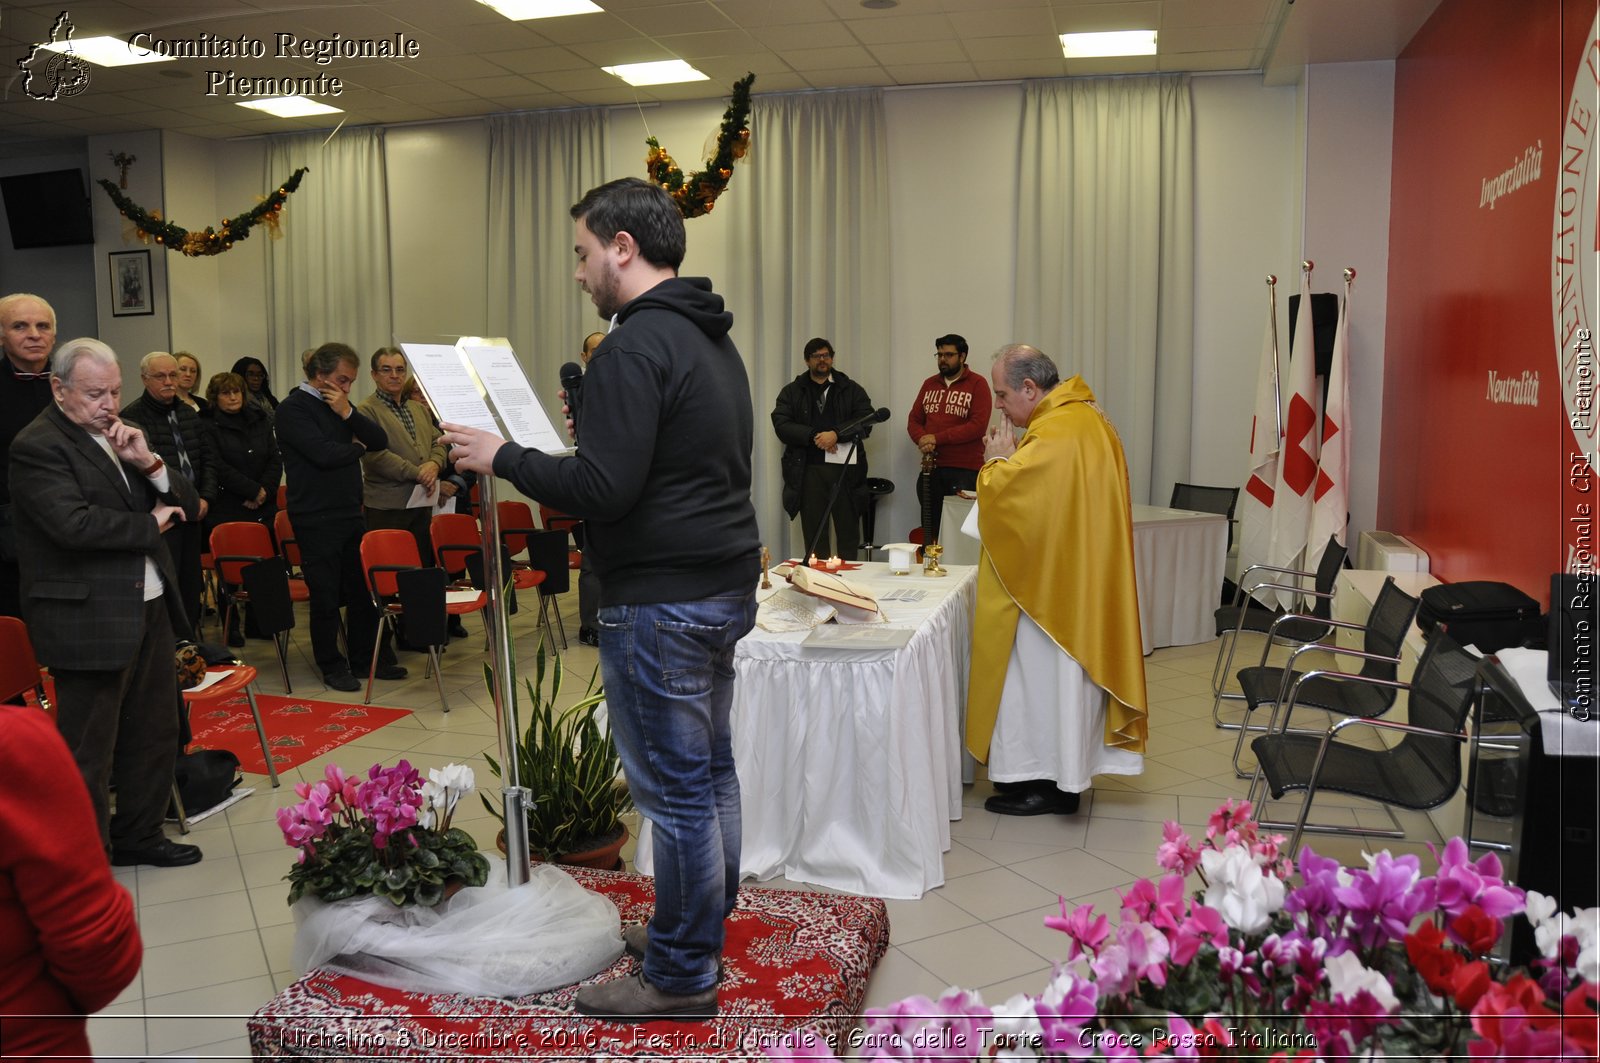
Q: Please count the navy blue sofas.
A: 0